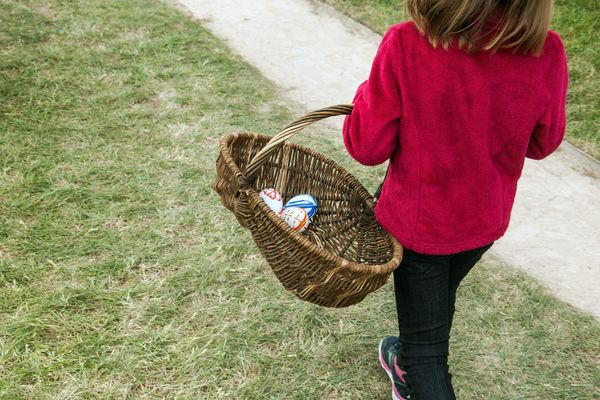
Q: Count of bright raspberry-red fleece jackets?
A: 1